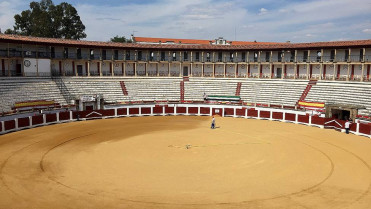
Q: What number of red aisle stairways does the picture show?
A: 4